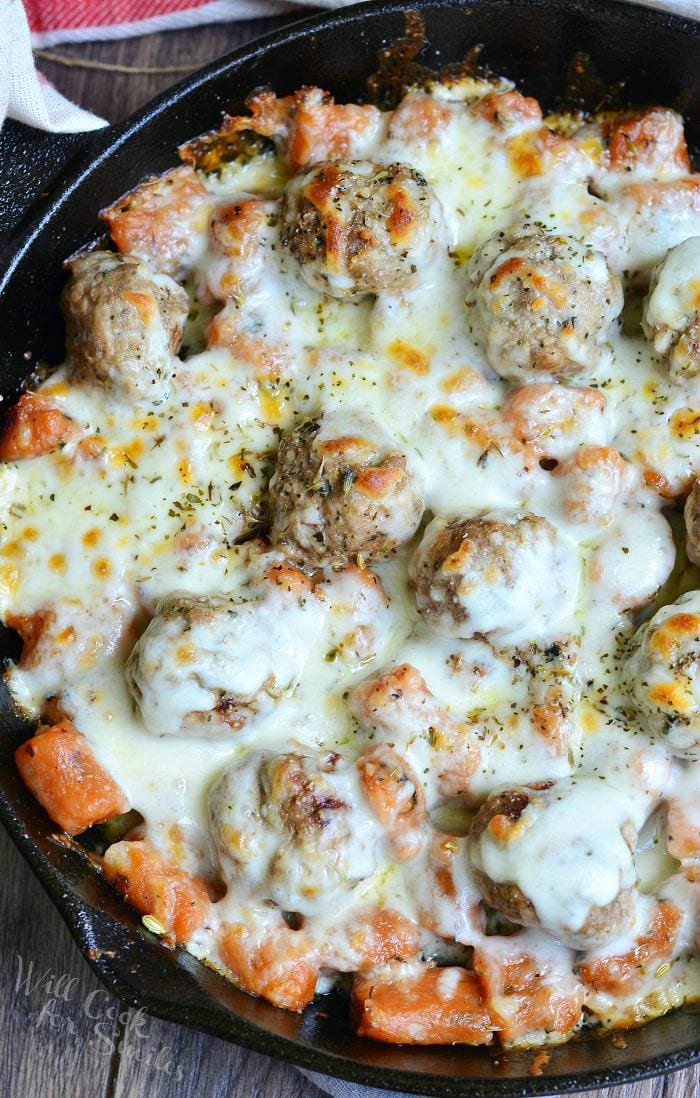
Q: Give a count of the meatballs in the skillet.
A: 11